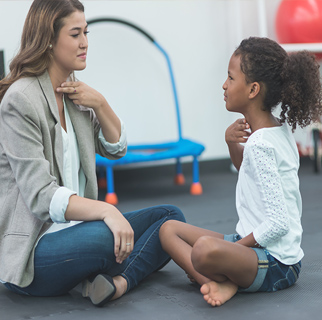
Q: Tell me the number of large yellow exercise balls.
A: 0